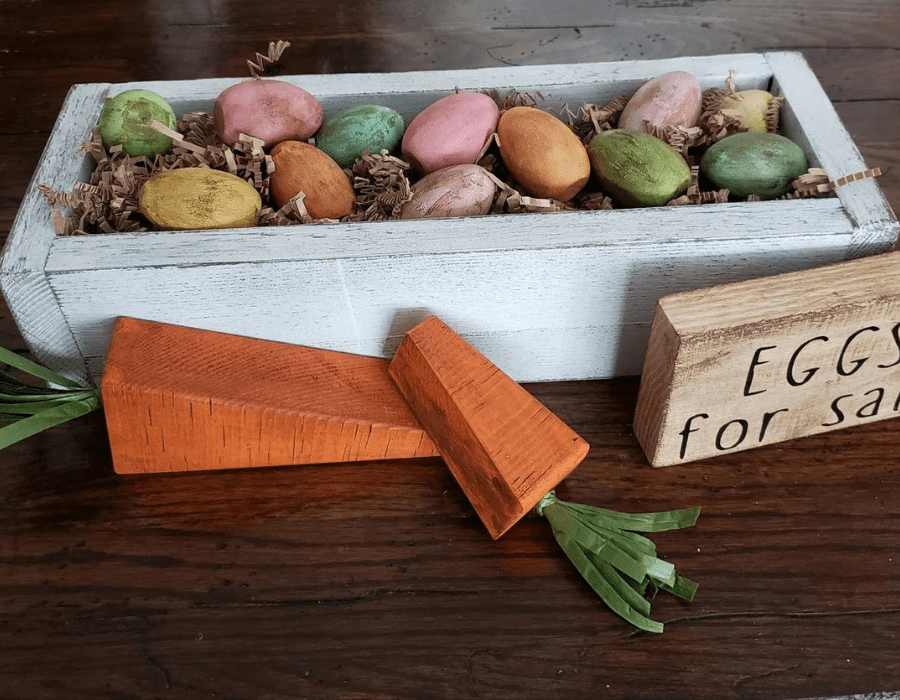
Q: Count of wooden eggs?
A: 12